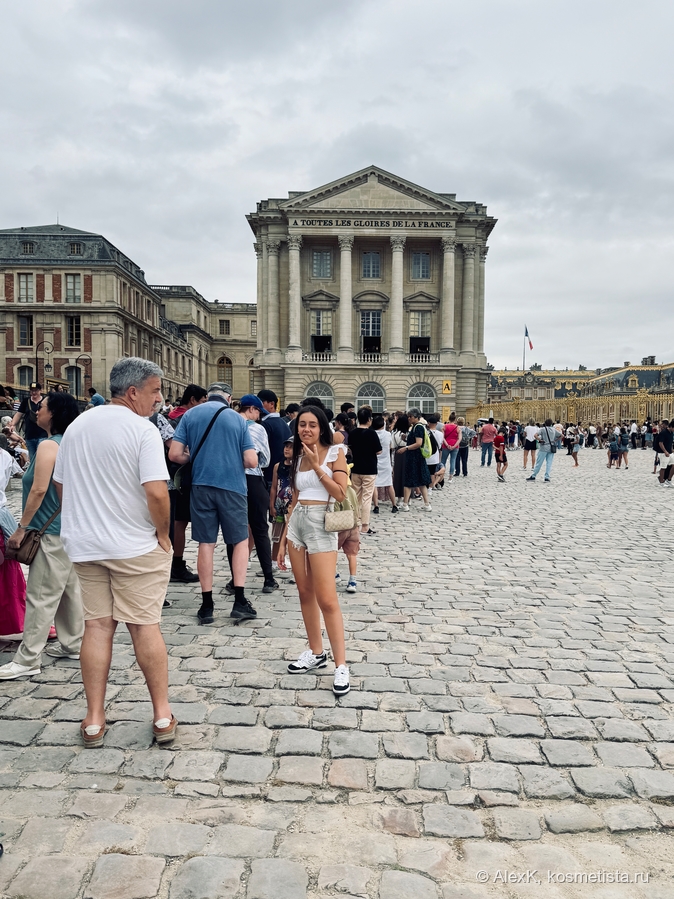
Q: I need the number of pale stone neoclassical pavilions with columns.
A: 1